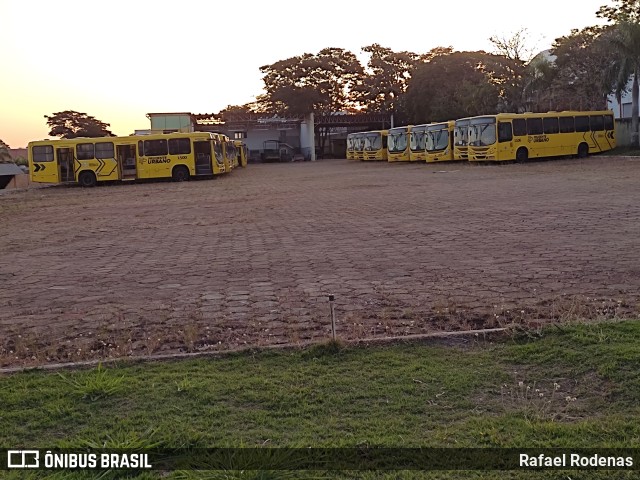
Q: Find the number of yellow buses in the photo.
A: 12